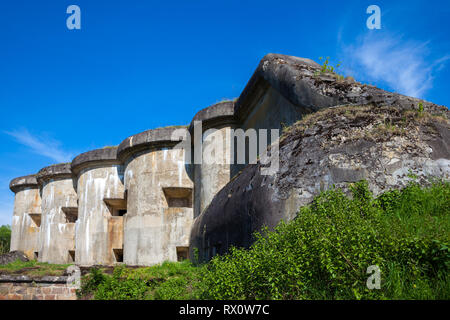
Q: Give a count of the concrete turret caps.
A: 5